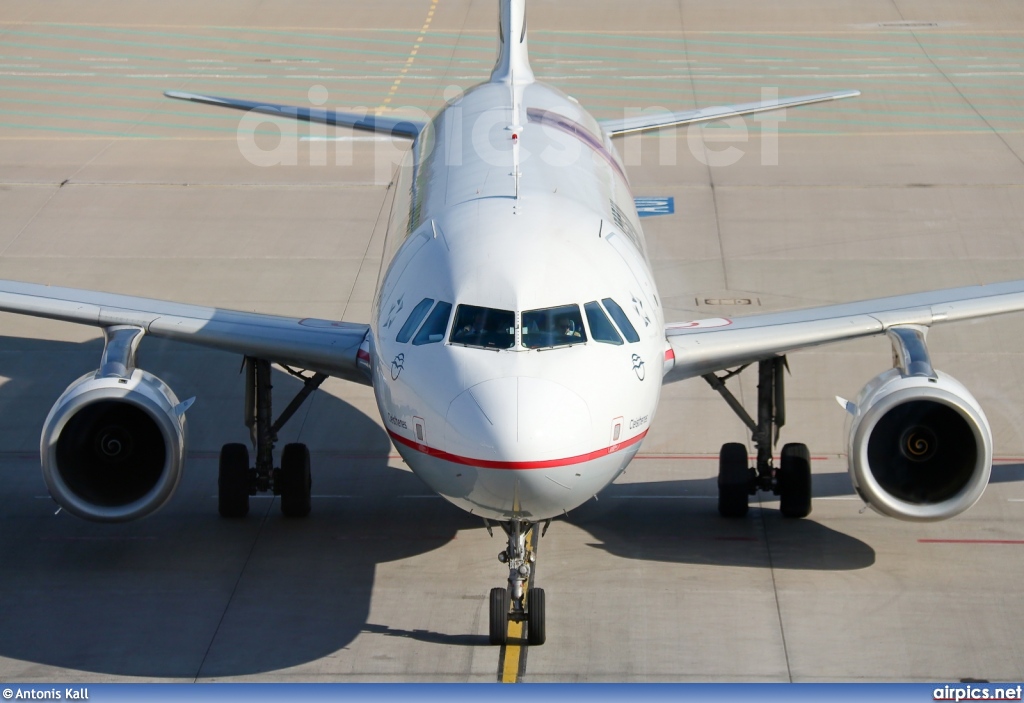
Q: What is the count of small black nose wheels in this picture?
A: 2